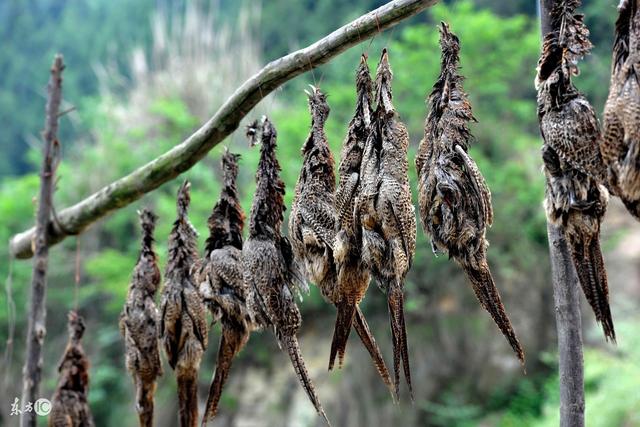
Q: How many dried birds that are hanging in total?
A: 11